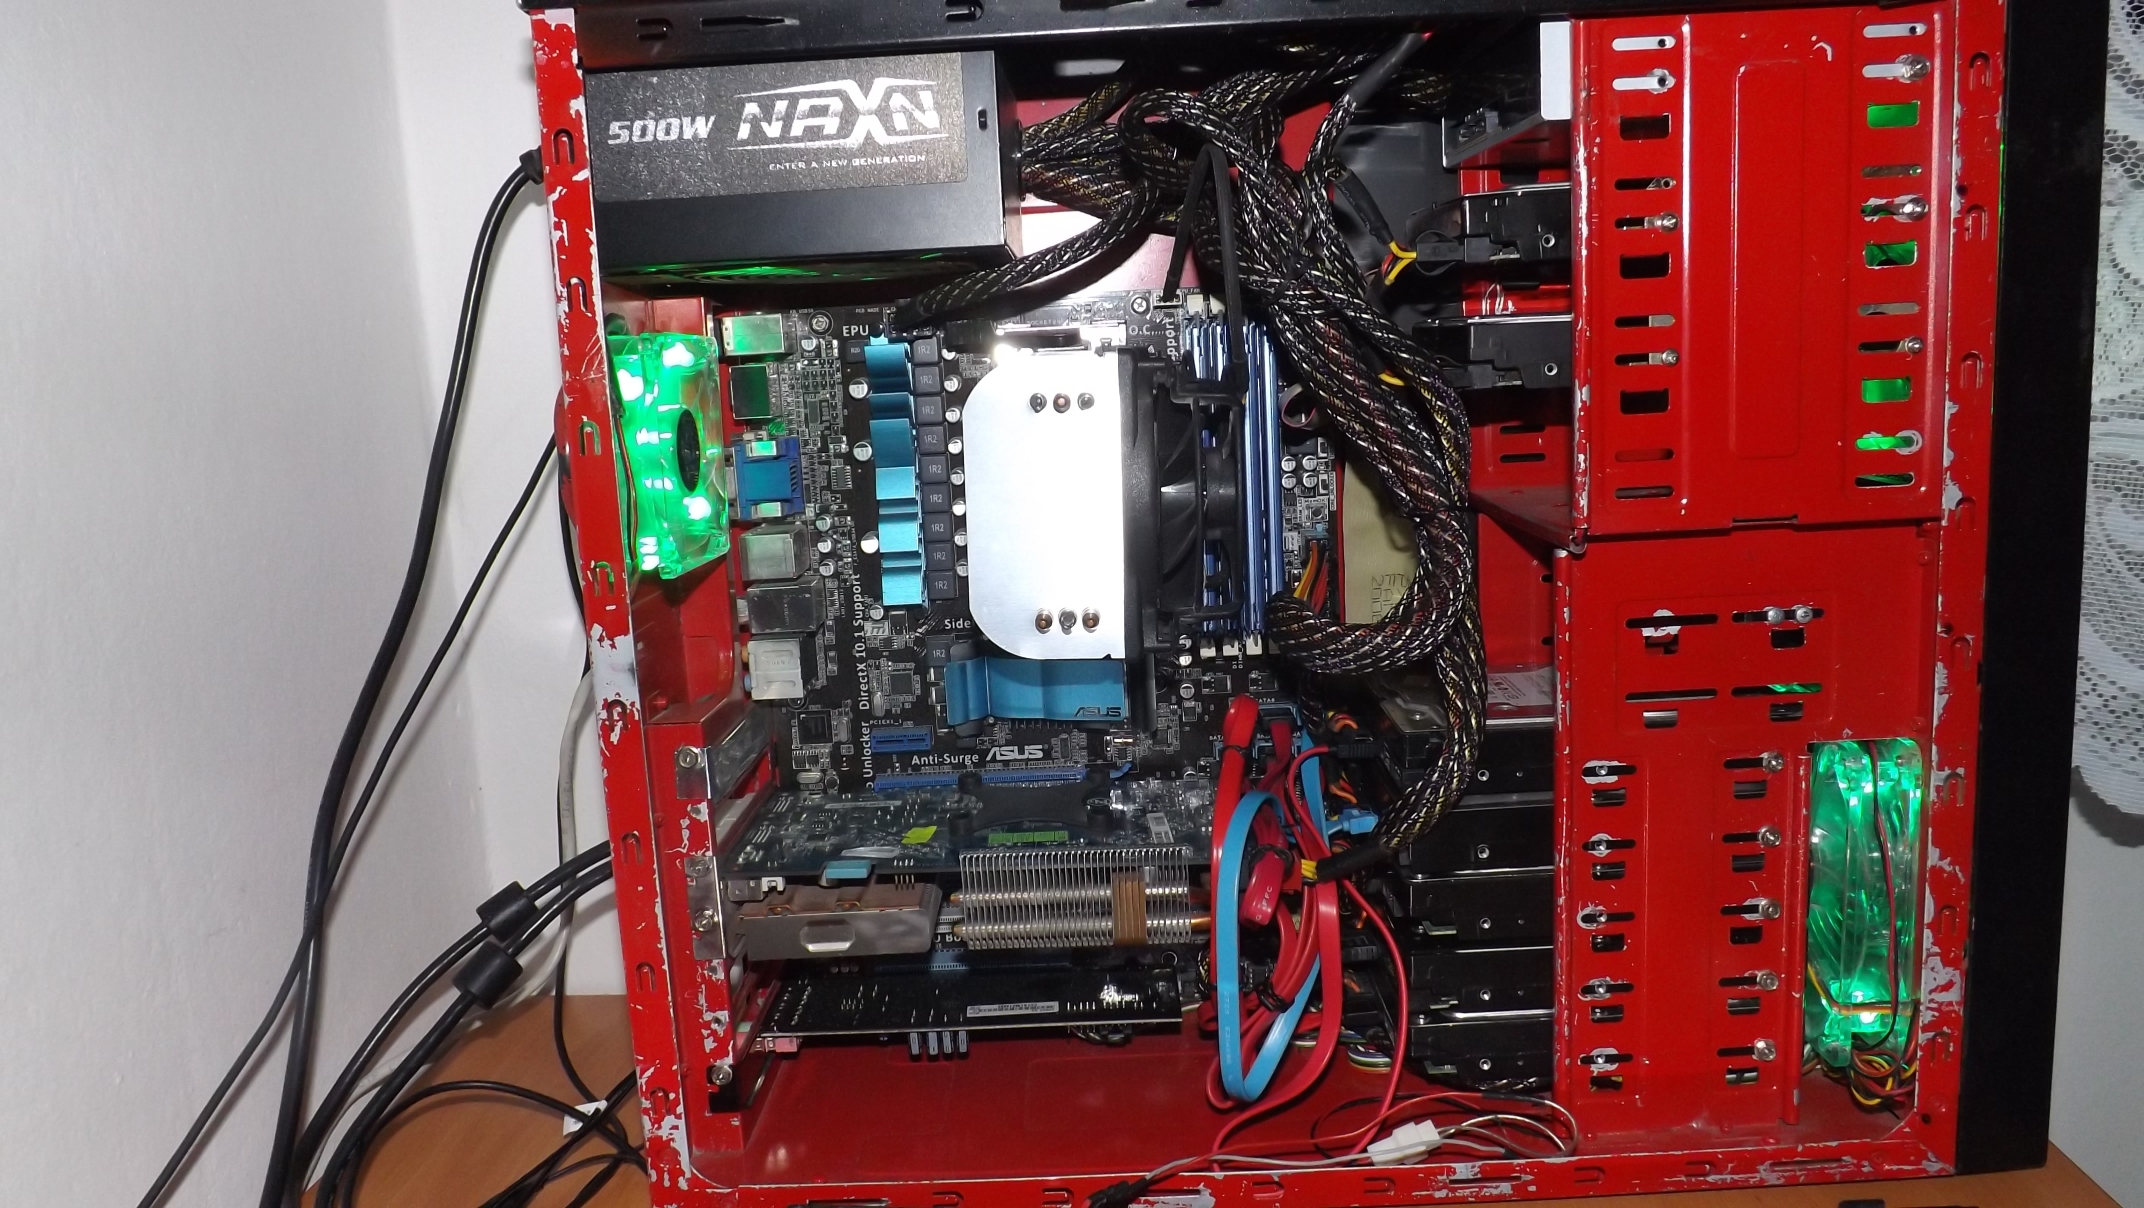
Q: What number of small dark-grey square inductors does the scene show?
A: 11